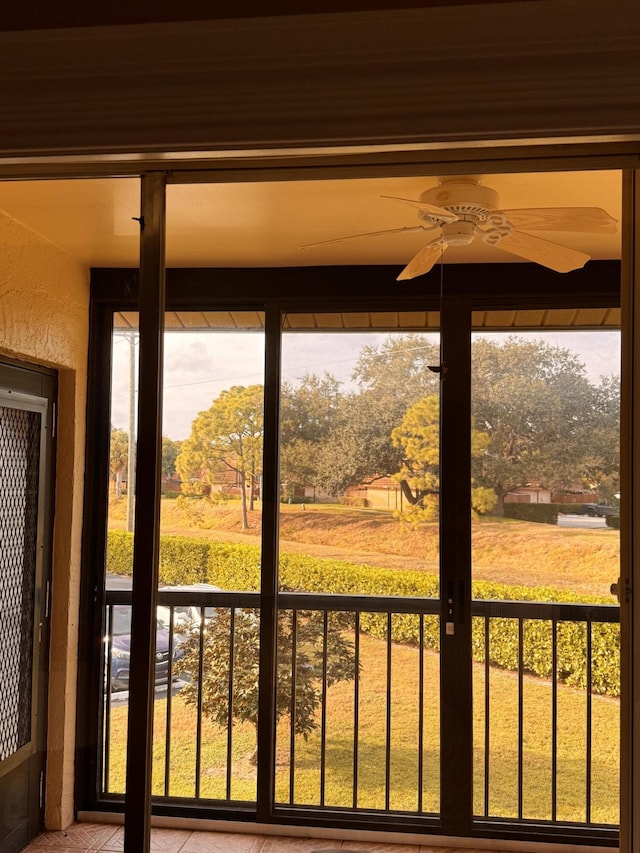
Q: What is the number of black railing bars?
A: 13